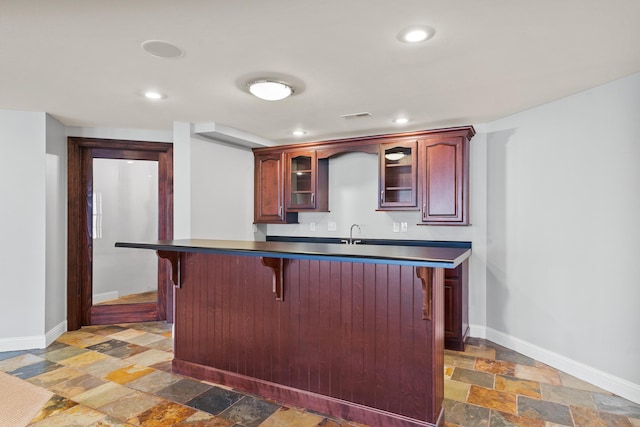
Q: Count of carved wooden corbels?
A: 3